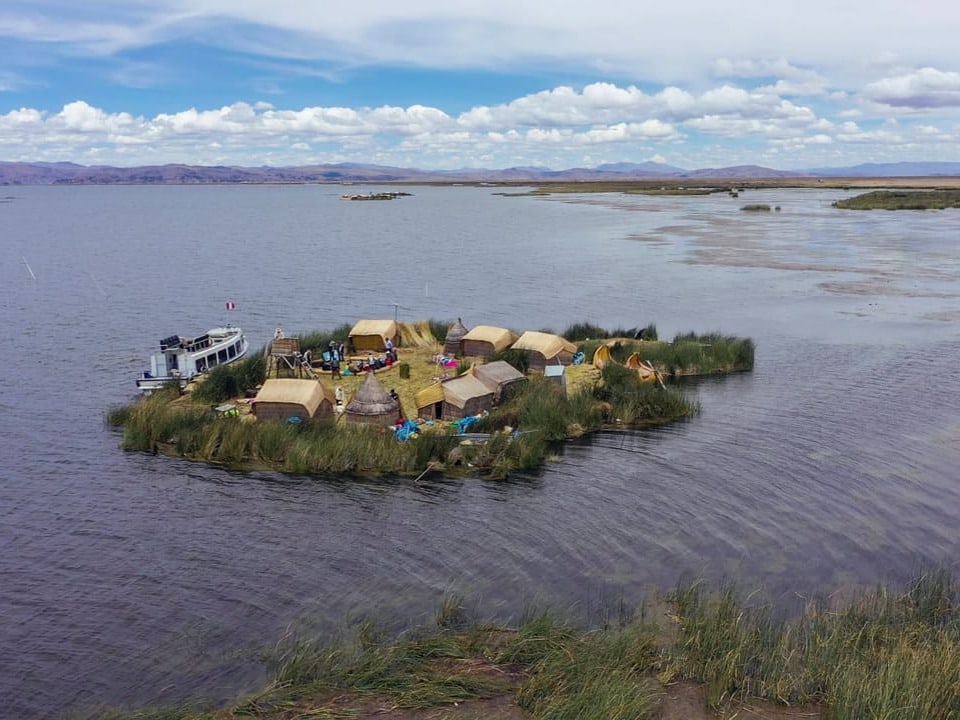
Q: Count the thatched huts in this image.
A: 8